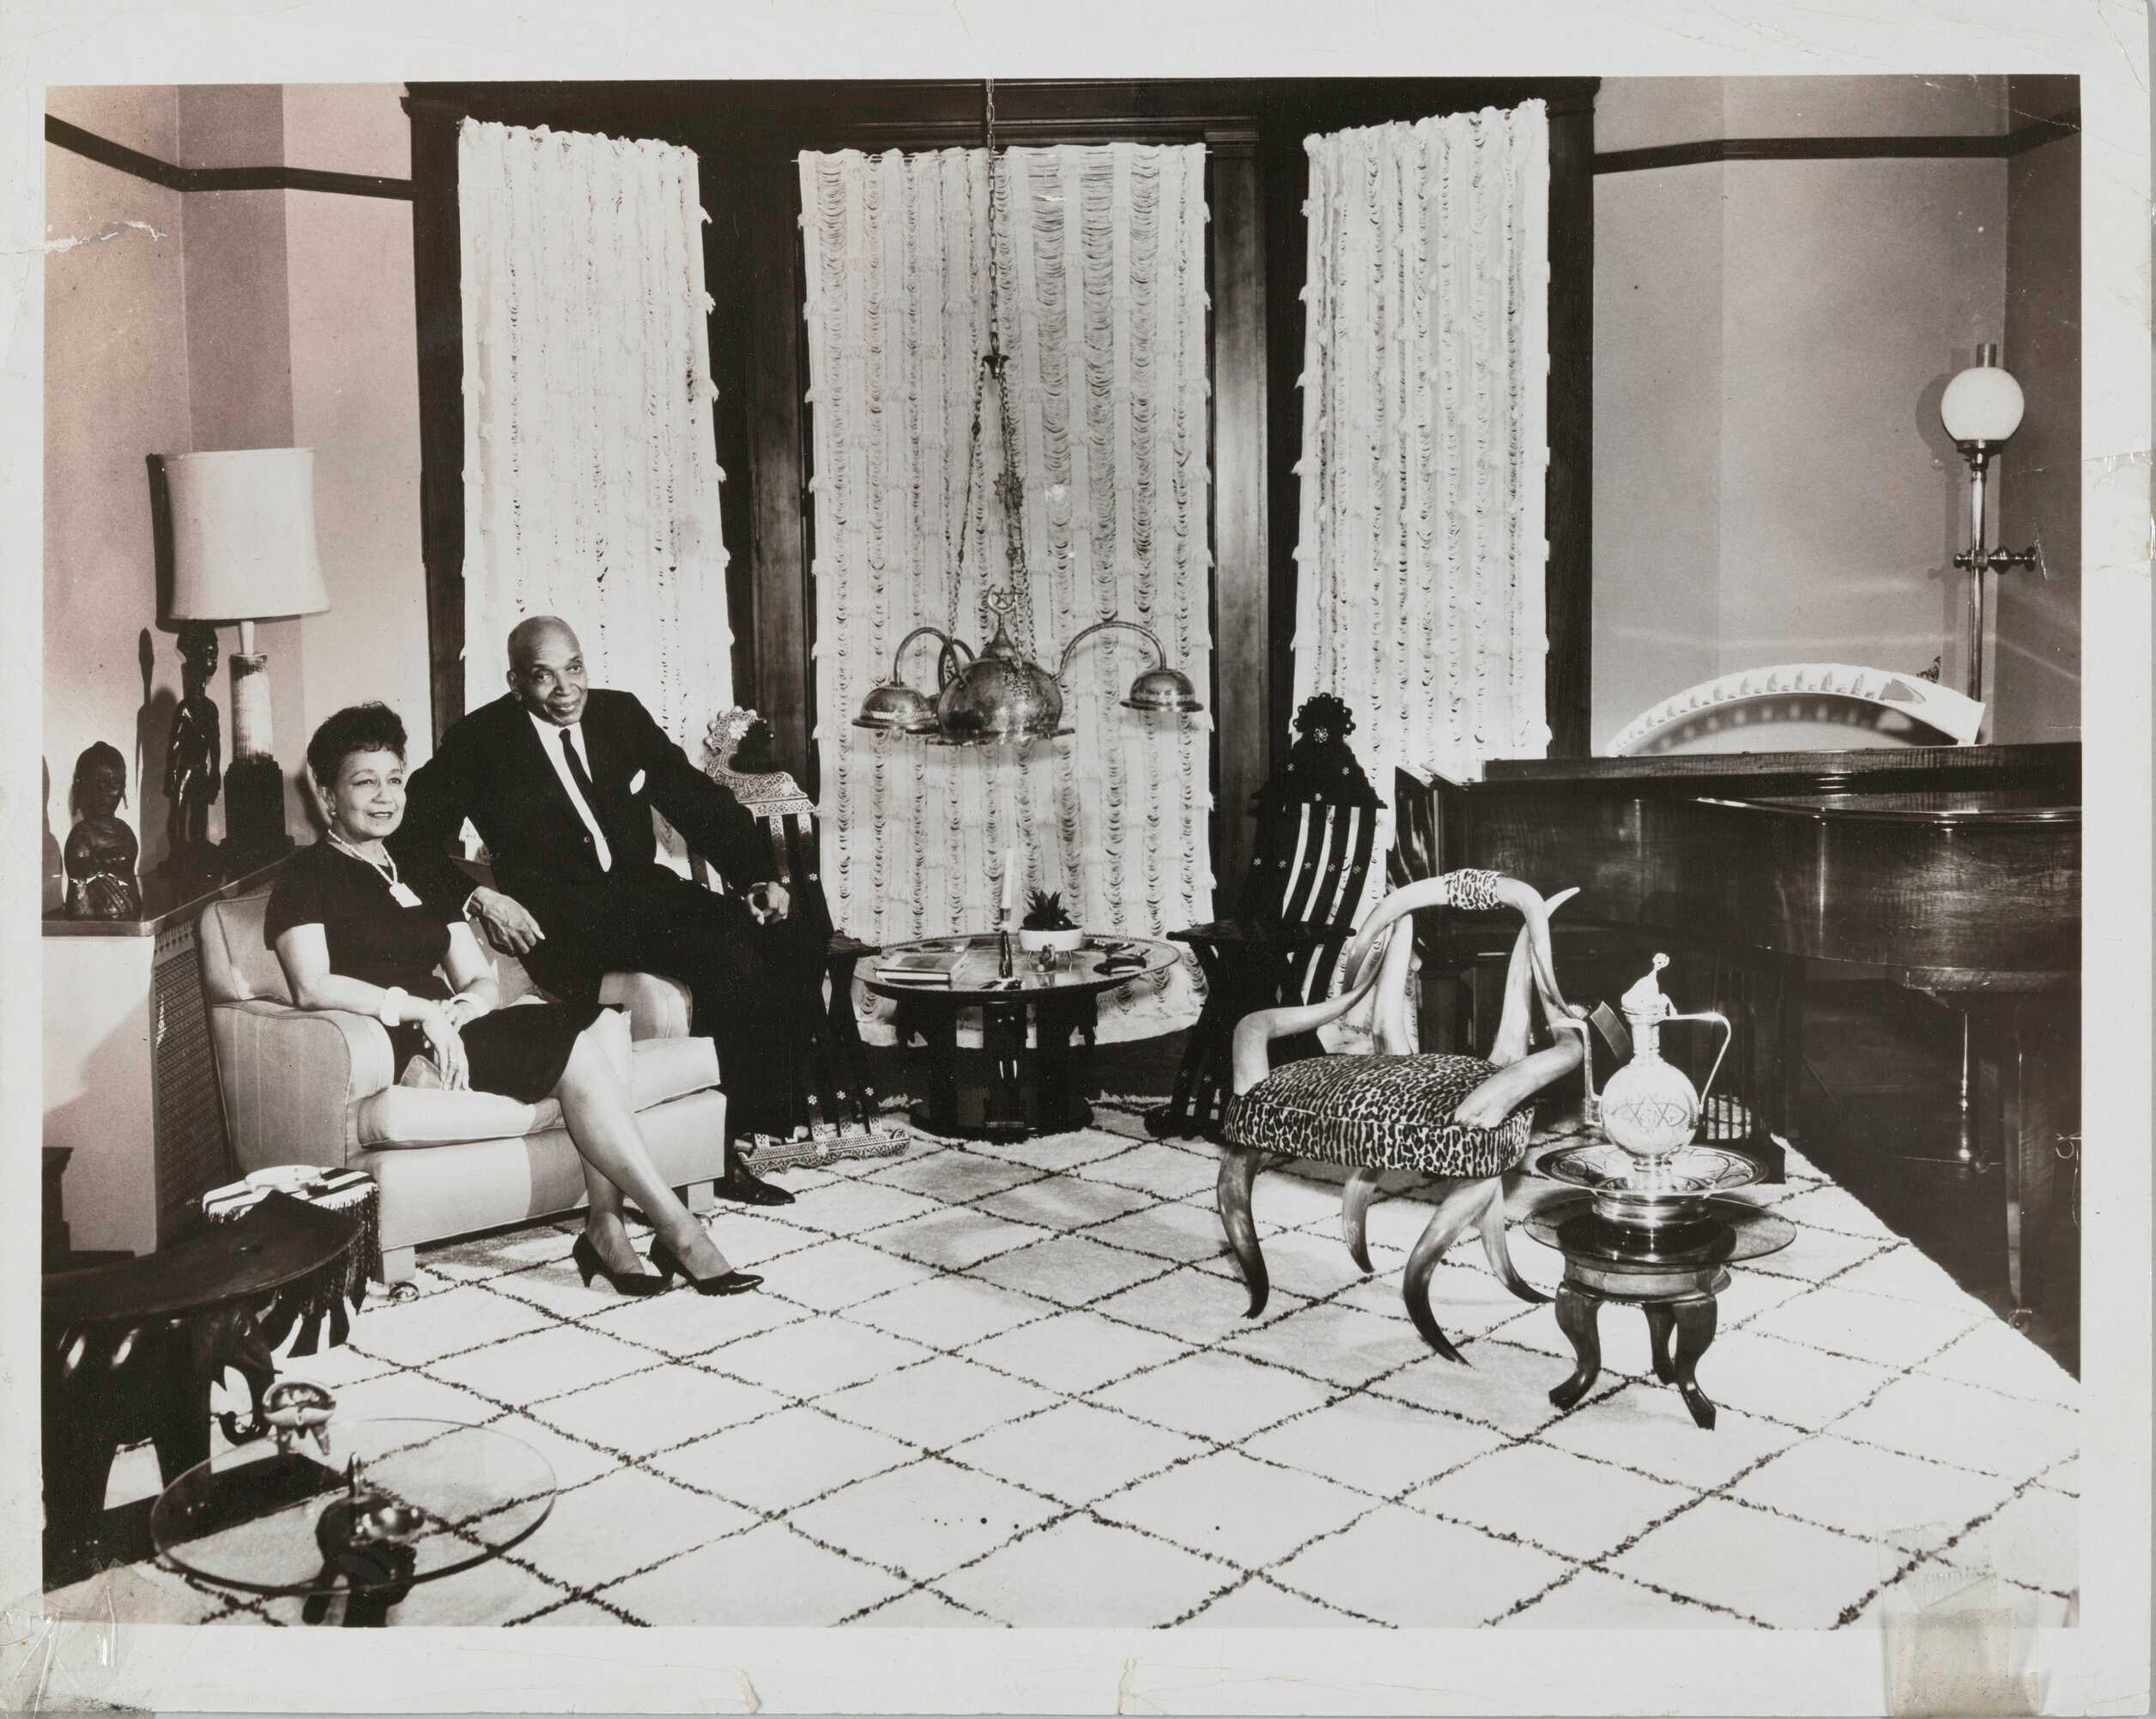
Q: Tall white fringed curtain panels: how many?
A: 3